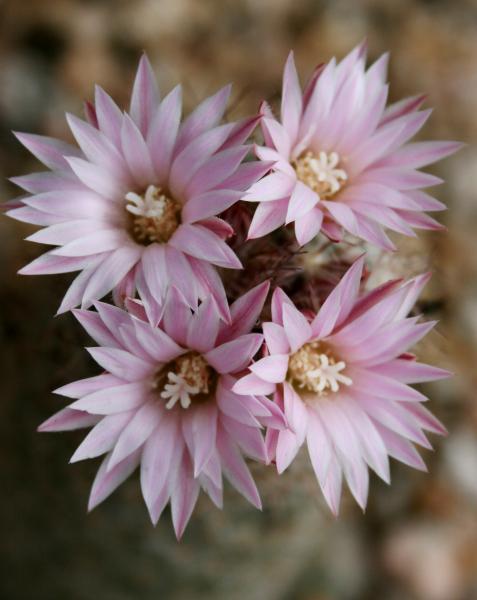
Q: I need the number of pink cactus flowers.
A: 4